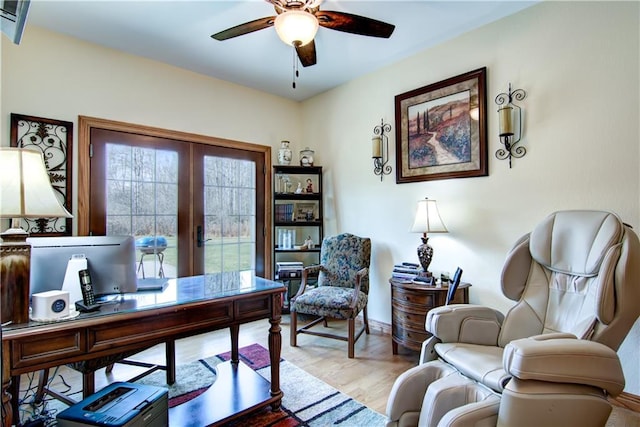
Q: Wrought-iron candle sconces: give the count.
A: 2